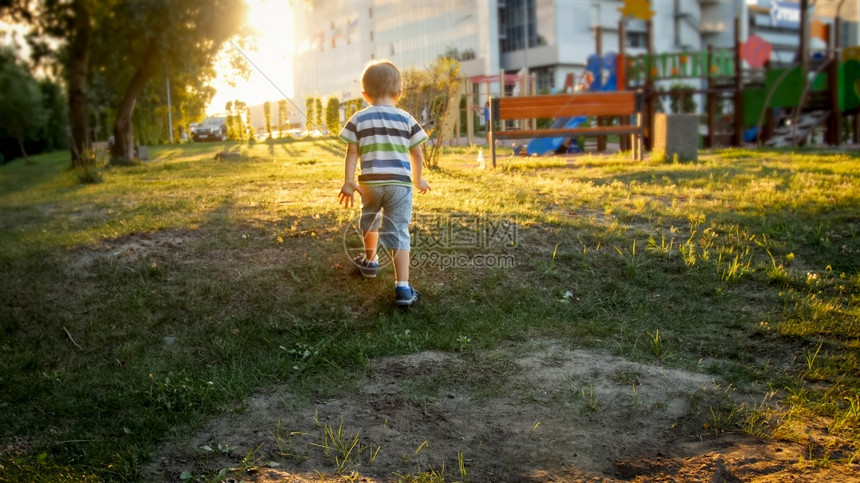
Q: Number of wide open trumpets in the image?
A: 0